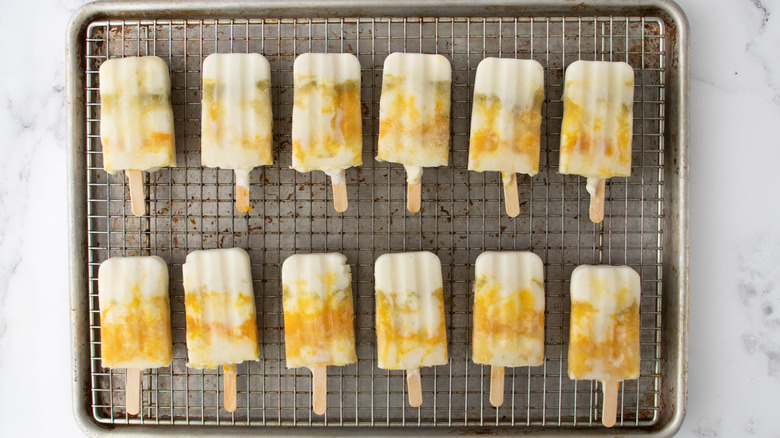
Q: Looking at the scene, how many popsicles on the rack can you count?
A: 12